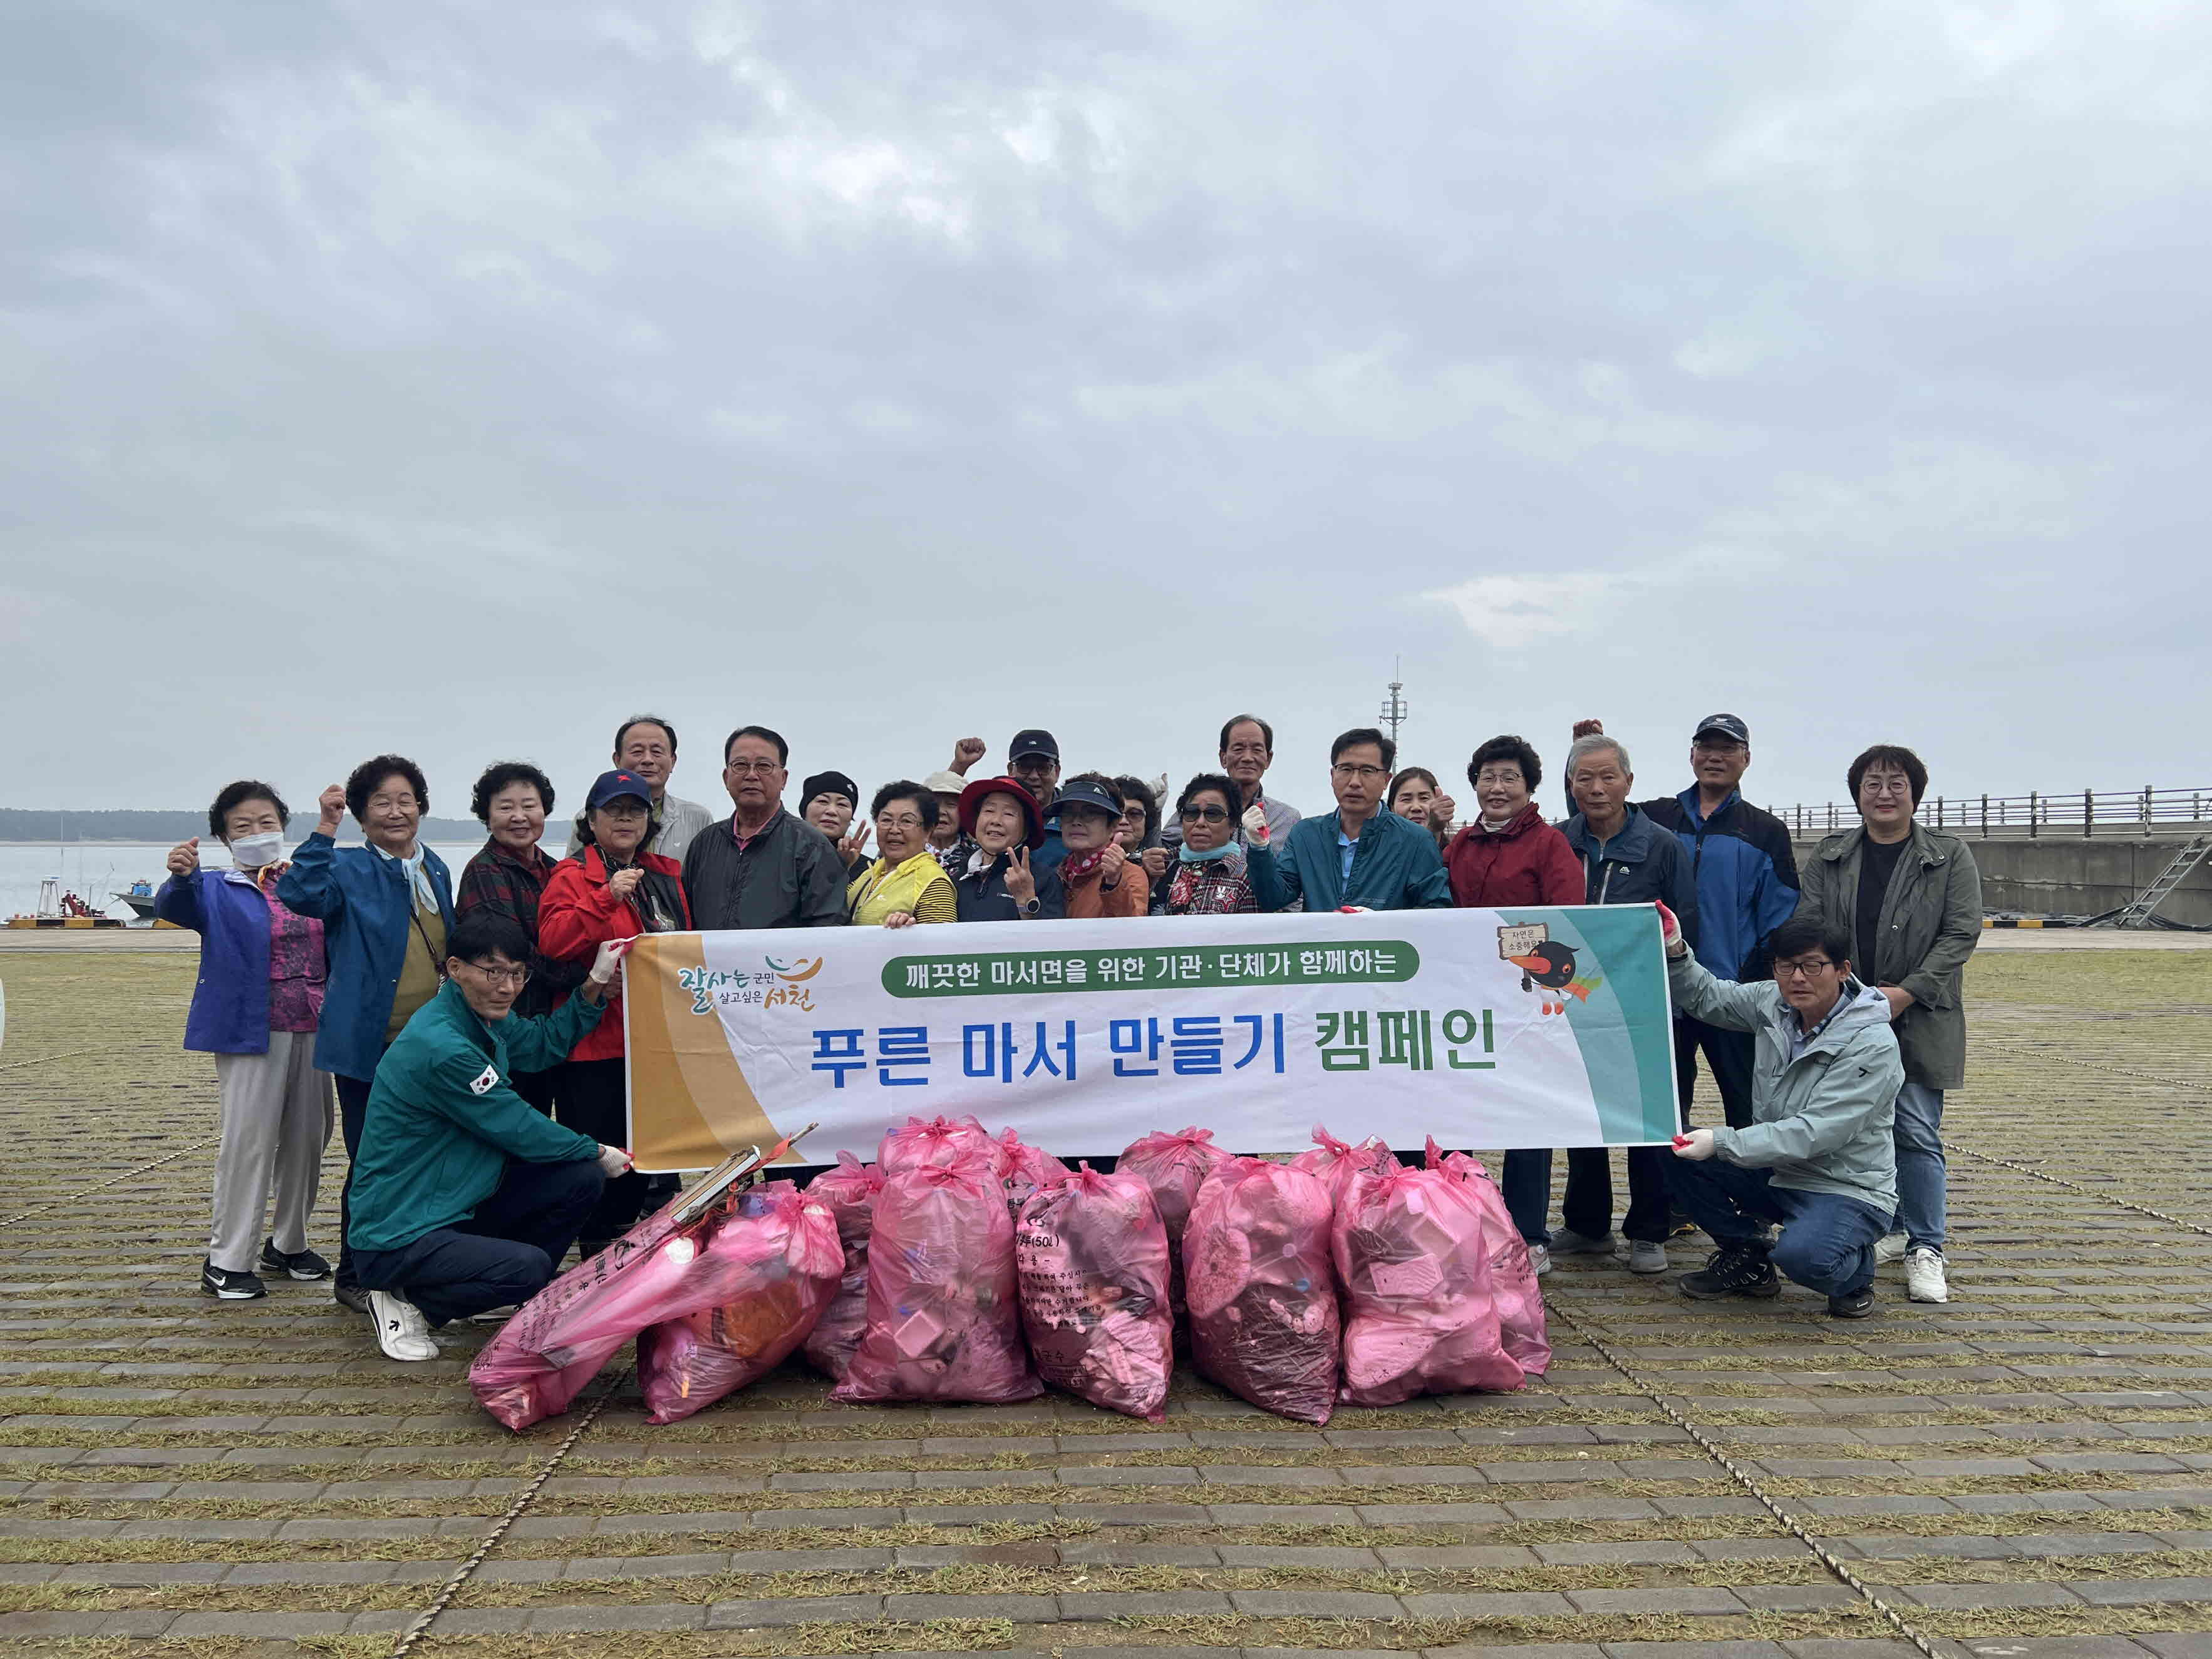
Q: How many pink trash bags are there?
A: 12